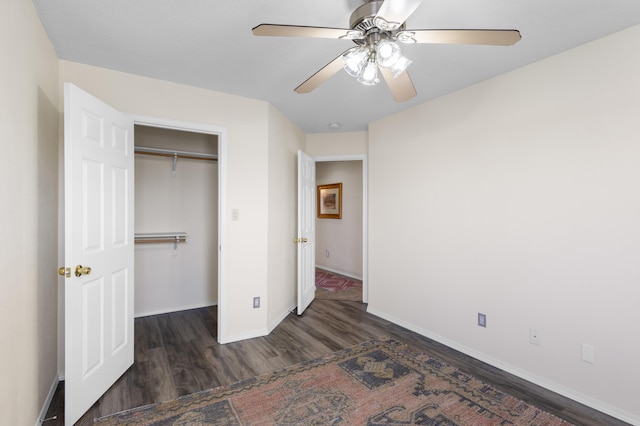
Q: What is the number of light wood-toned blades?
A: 5